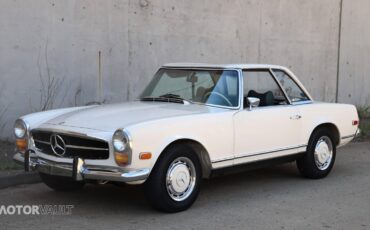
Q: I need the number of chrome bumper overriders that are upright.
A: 2